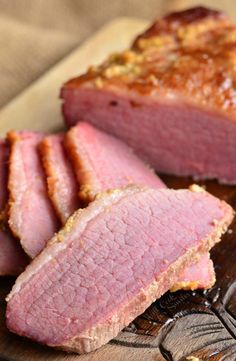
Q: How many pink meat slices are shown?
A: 5